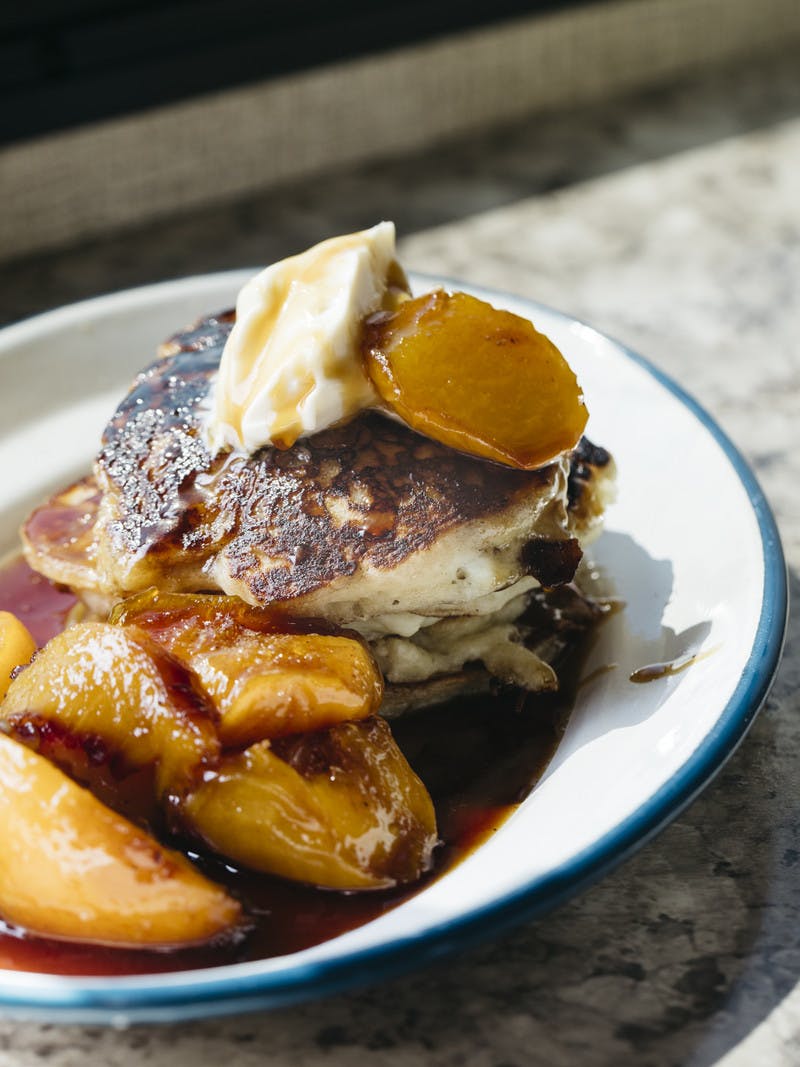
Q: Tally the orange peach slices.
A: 6